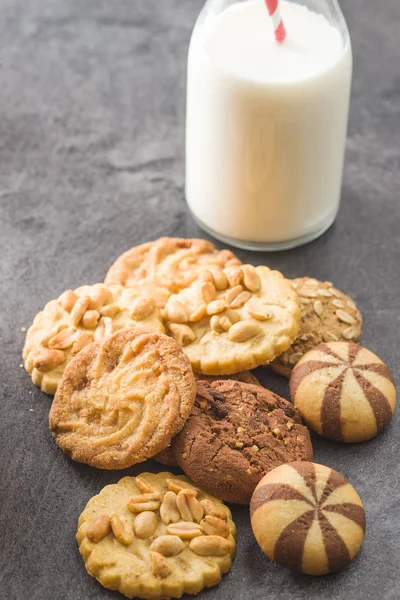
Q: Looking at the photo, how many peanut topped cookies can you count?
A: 3